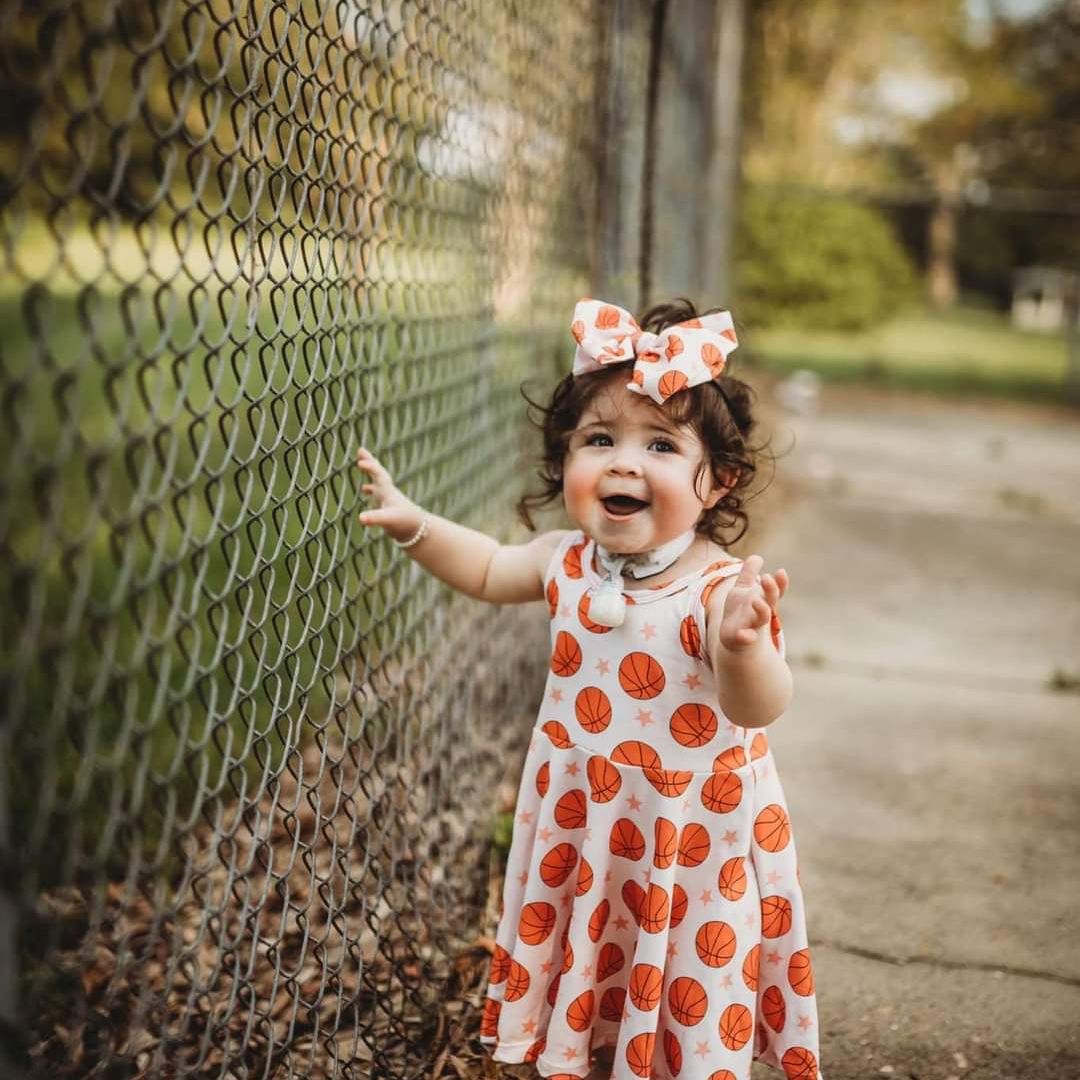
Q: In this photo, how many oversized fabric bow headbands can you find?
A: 1